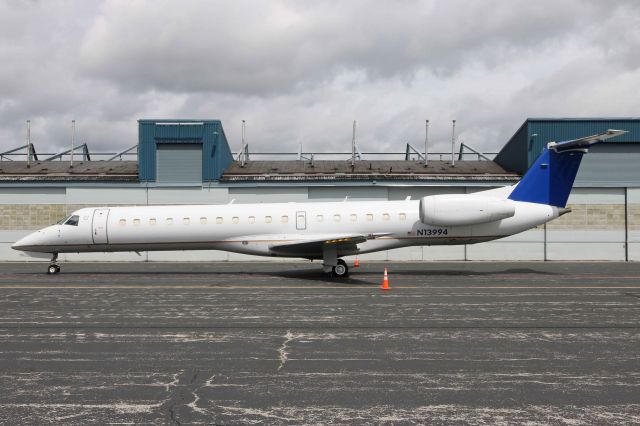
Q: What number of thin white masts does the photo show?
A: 6